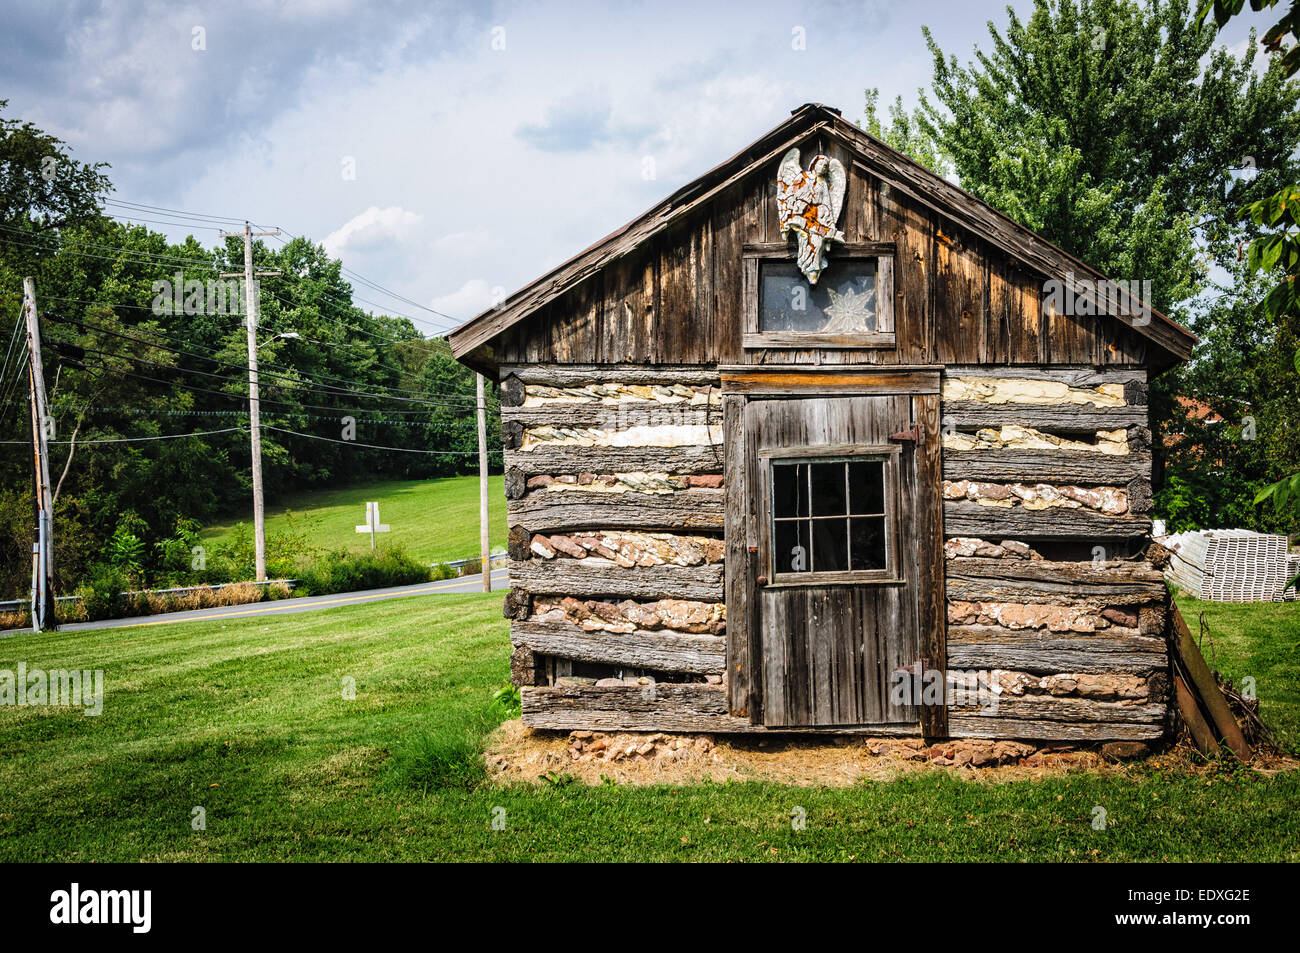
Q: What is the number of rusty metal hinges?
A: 2